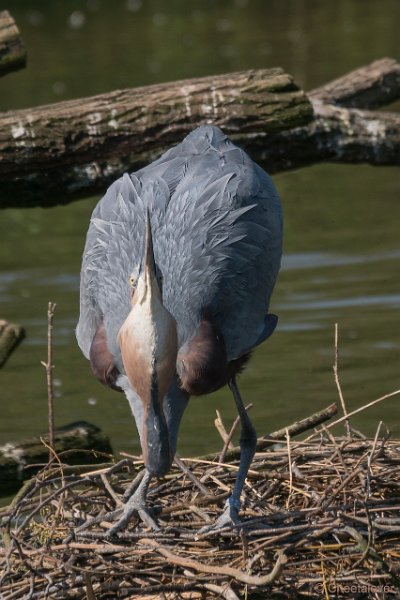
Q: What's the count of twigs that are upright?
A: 2